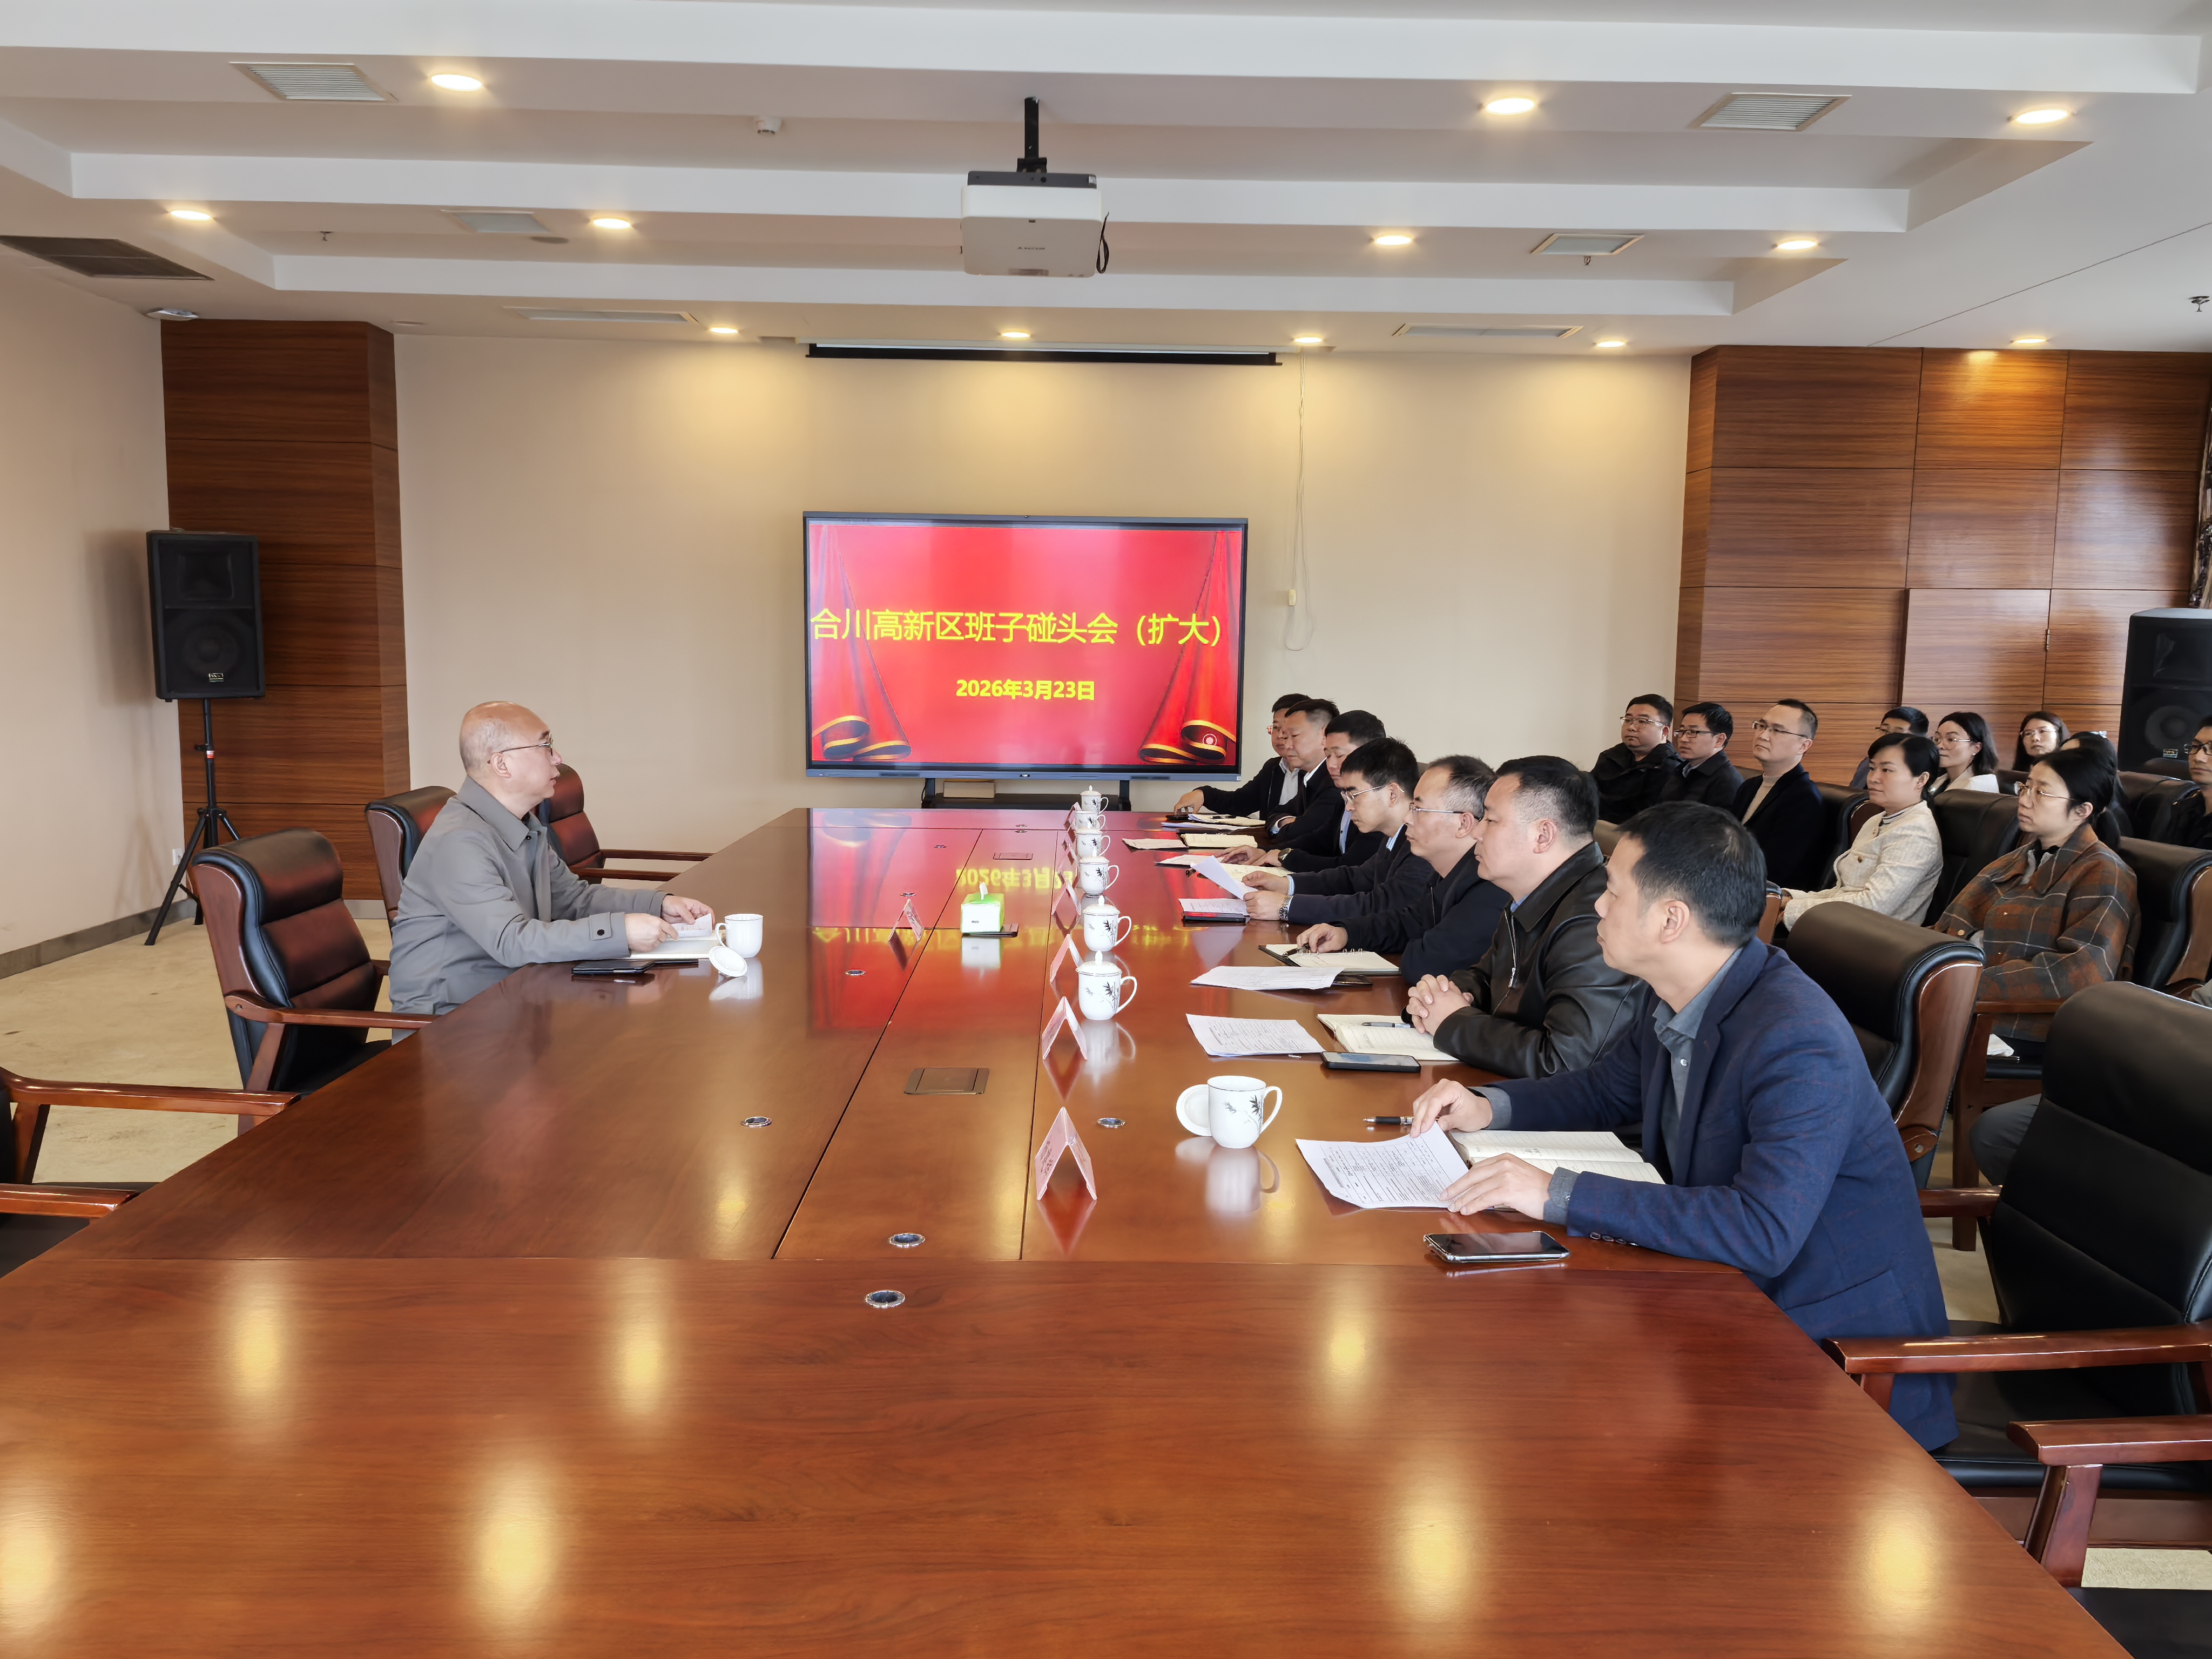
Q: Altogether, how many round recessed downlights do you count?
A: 12